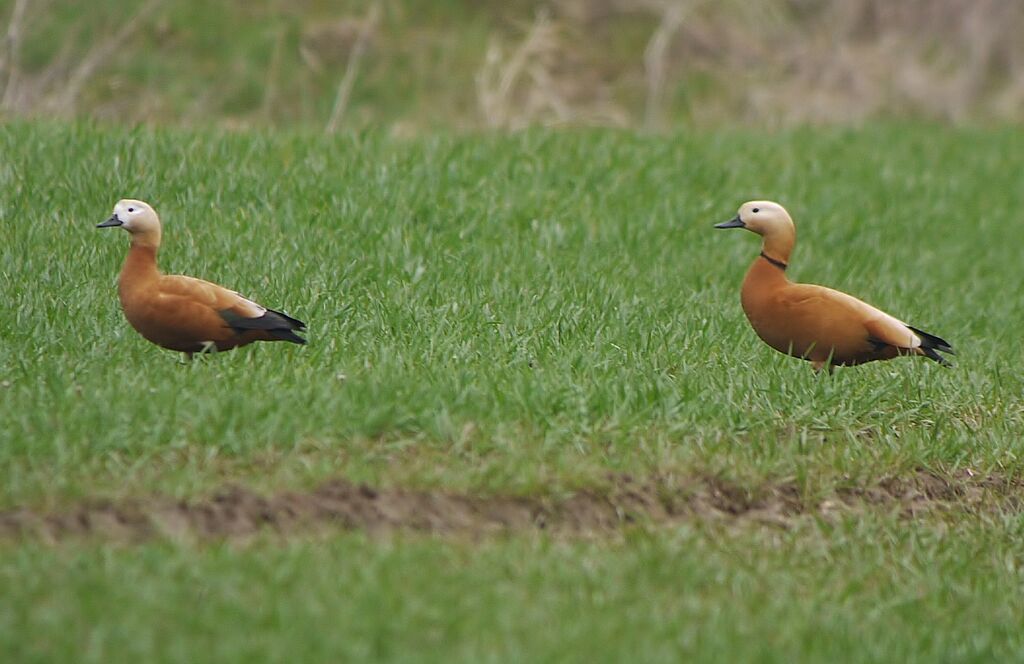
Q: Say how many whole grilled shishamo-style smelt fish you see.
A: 0